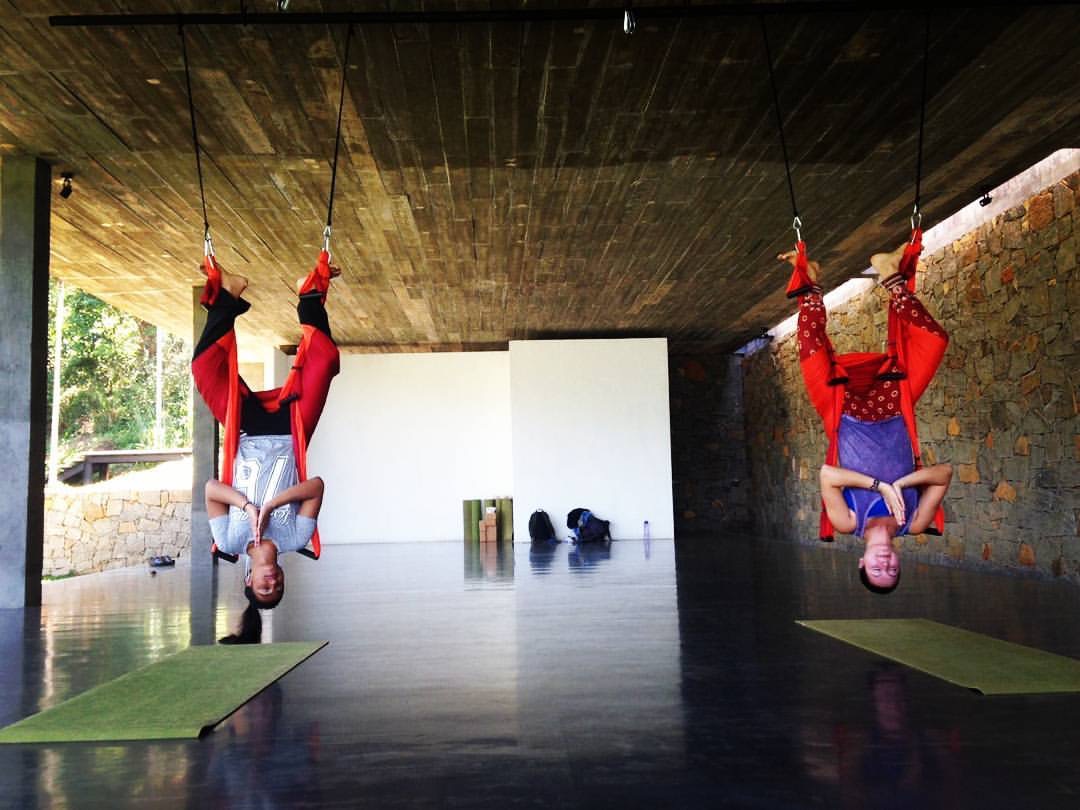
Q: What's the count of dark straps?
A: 4